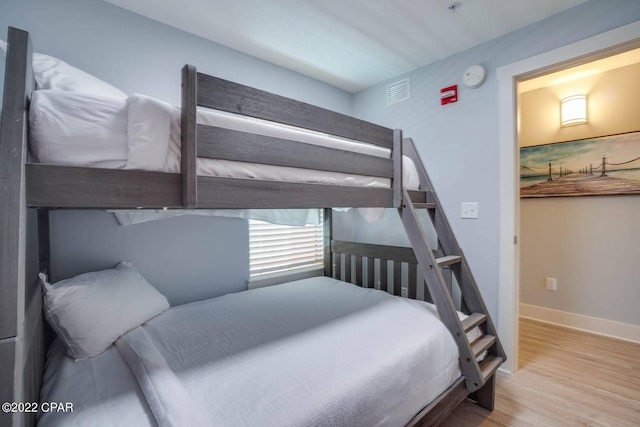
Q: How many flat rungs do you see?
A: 5